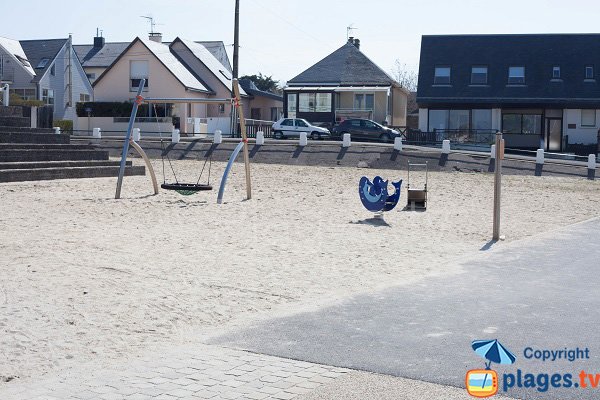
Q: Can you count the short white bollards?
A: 13